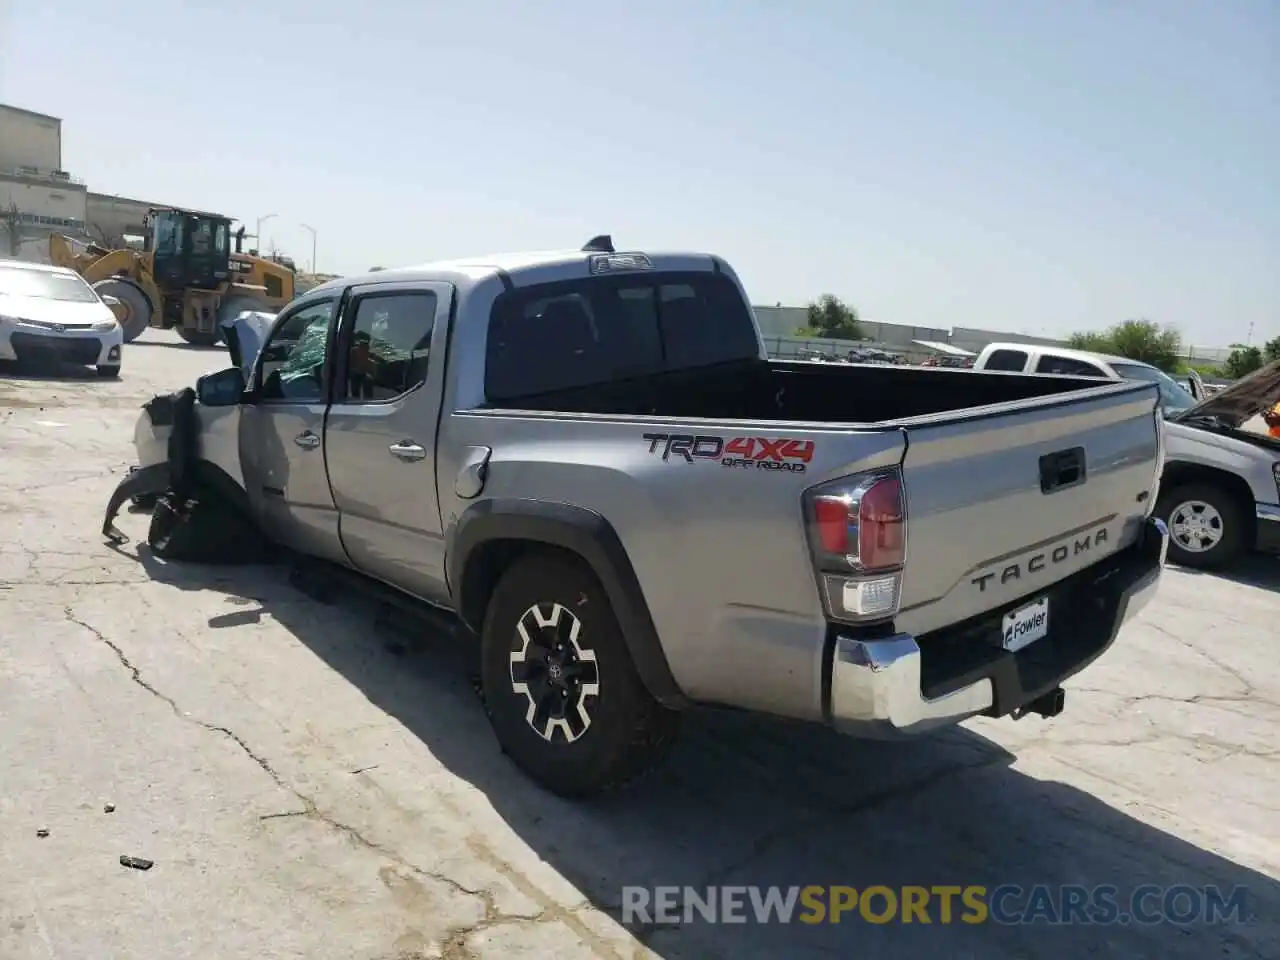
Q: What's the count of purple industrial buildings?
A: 0